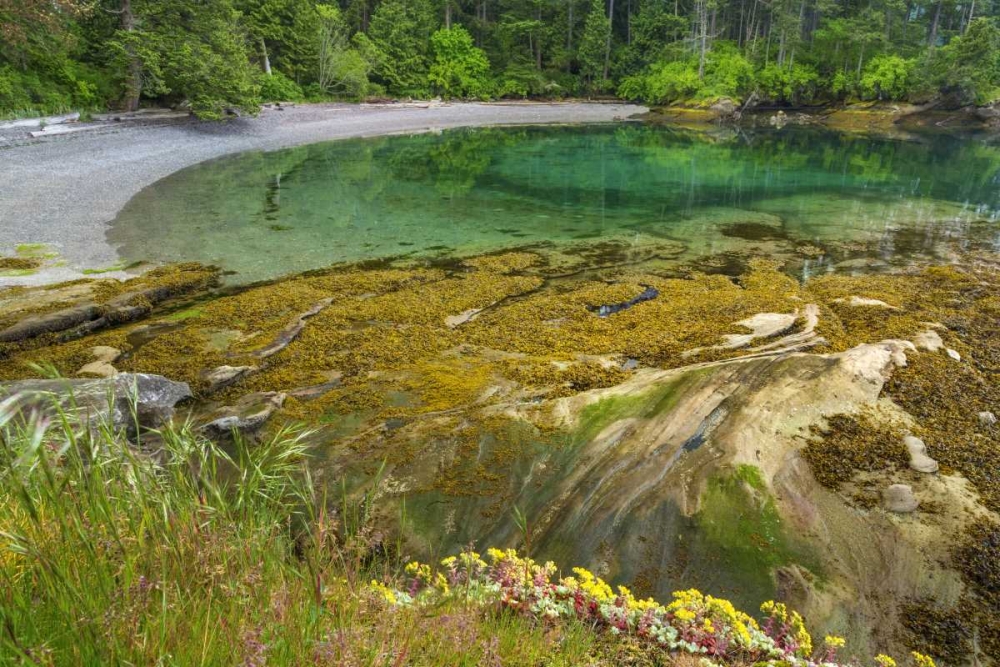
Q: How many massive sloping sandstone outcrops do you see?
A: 1